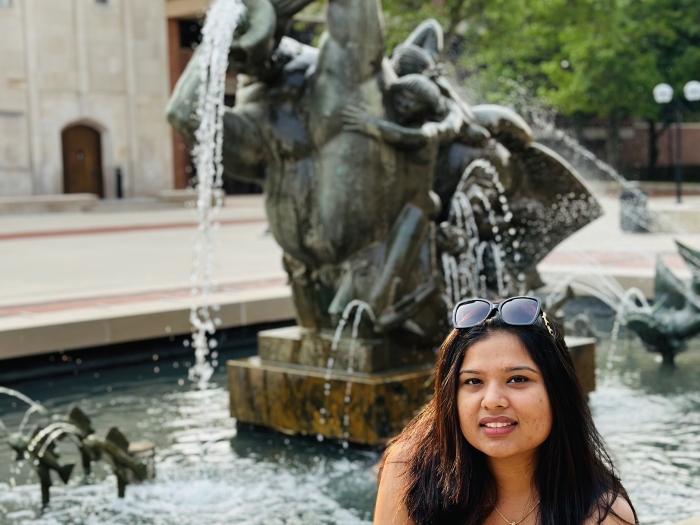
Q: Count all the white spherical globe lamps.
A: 2